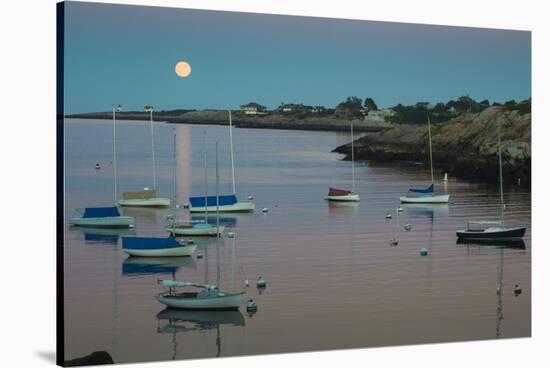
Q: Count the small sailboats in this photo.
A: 9